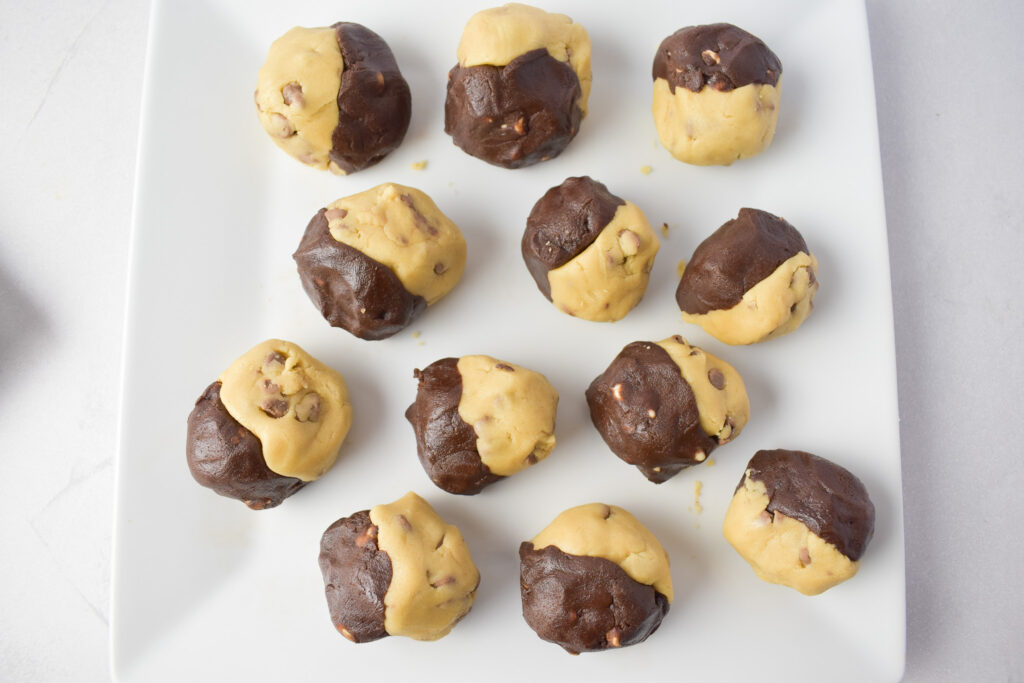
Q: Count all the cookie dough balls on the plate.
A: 12